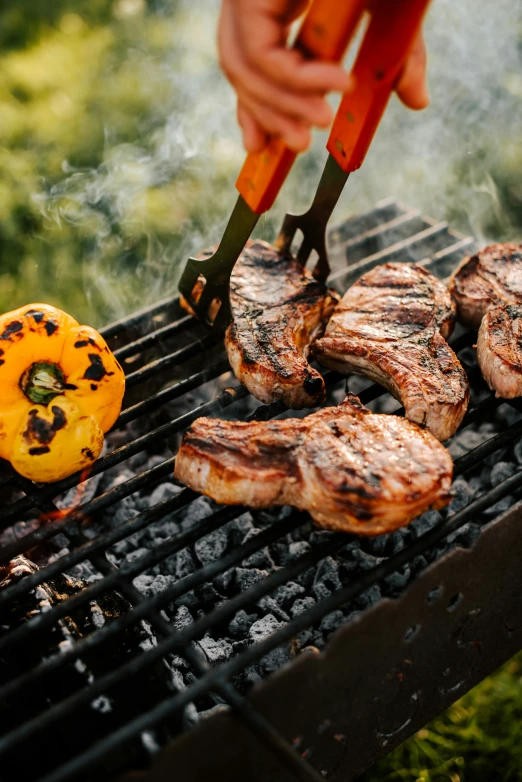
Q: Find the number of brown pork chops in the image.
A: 5